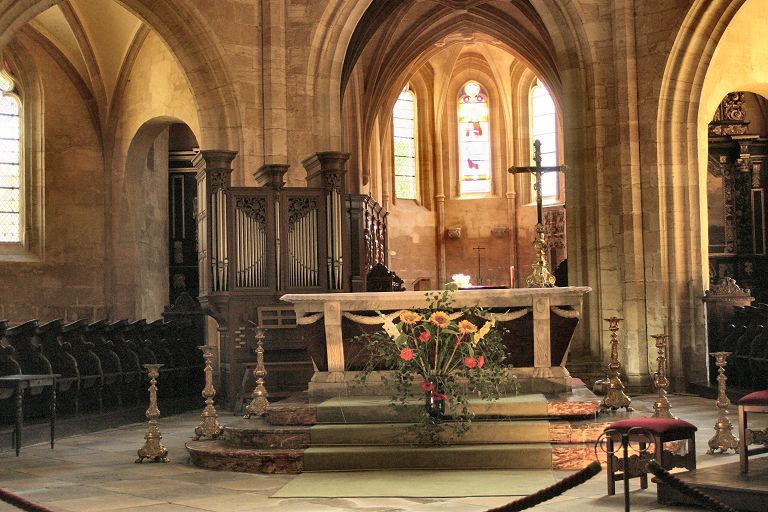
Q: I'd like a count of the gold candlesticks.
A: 6